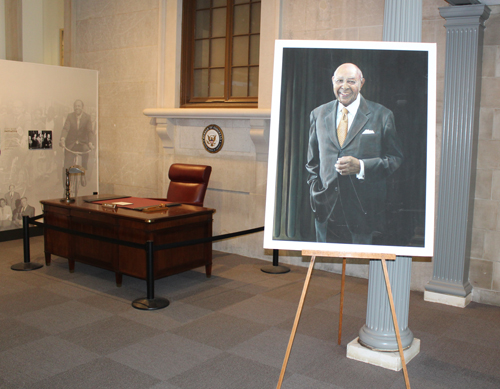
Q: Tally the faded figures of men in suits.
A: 3